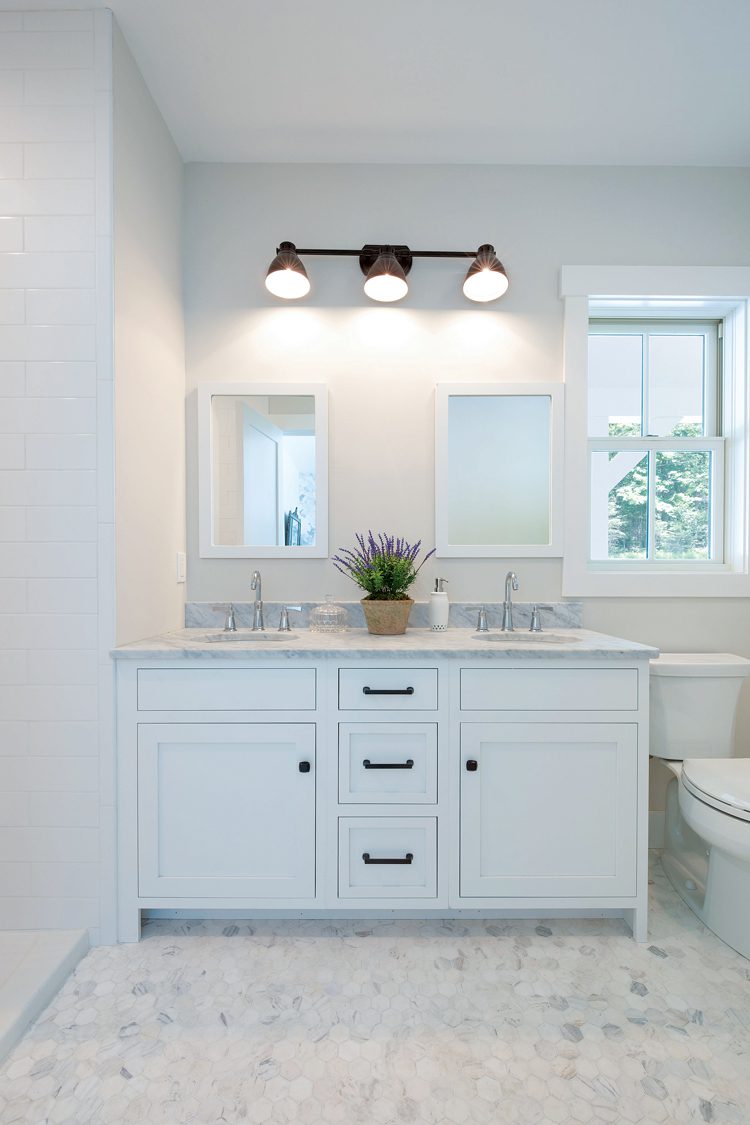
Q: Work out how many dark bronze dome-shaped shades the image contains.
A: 3